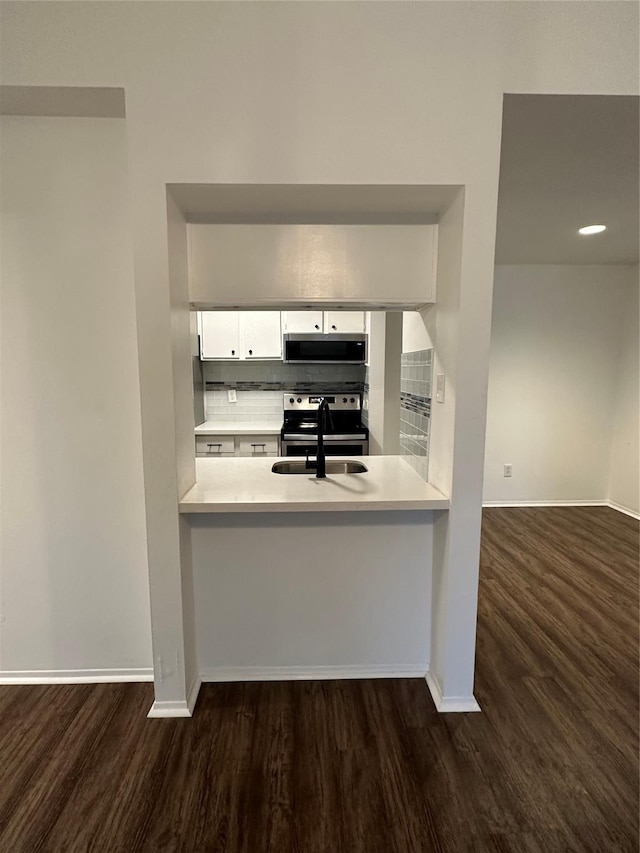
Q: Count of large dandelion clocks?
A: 0